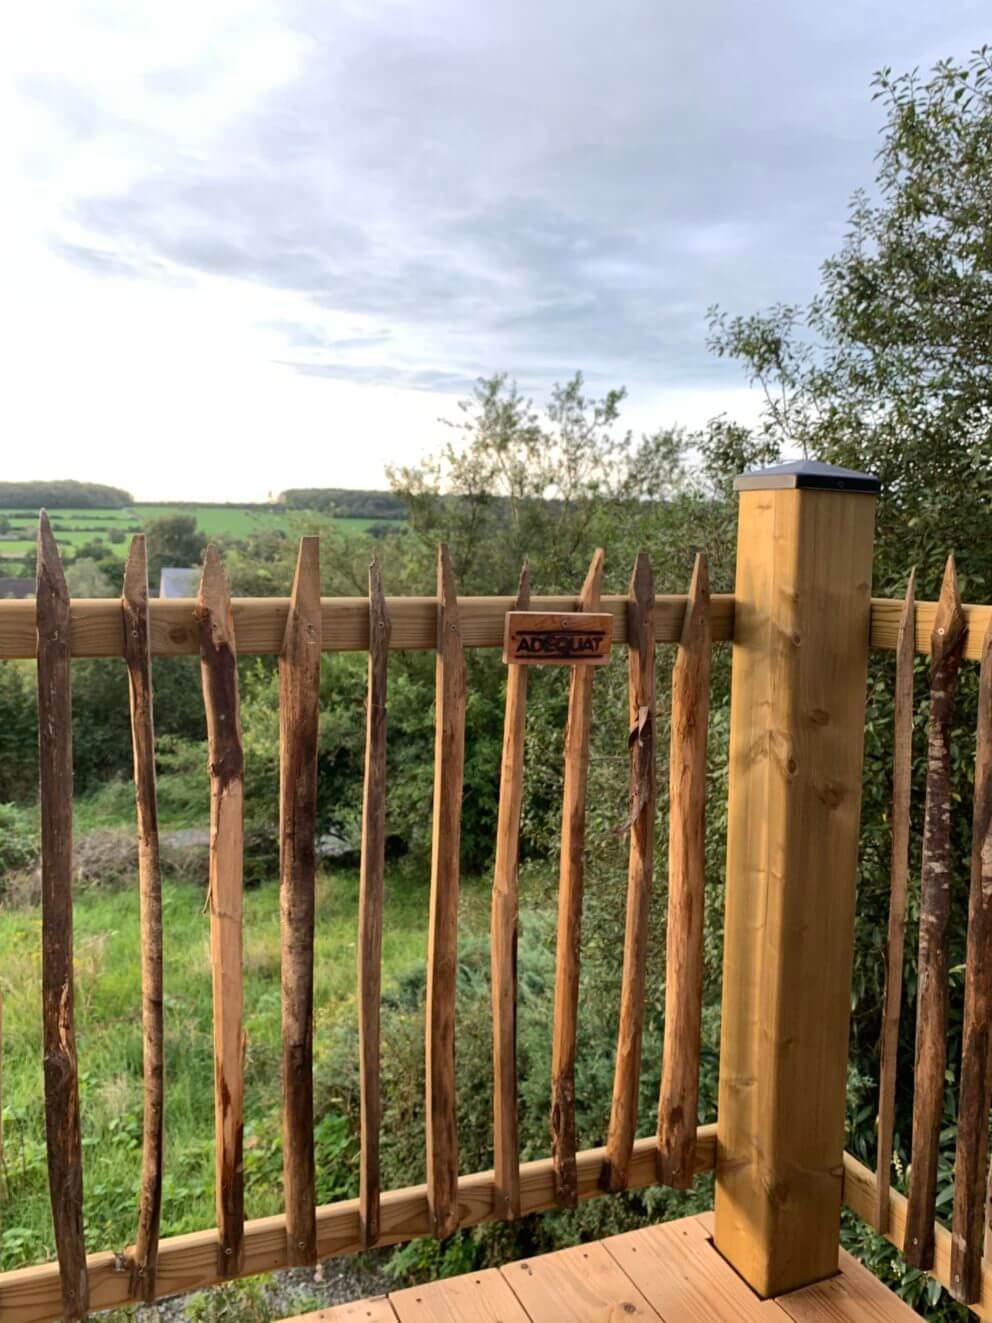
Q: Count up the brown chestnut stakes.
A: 13